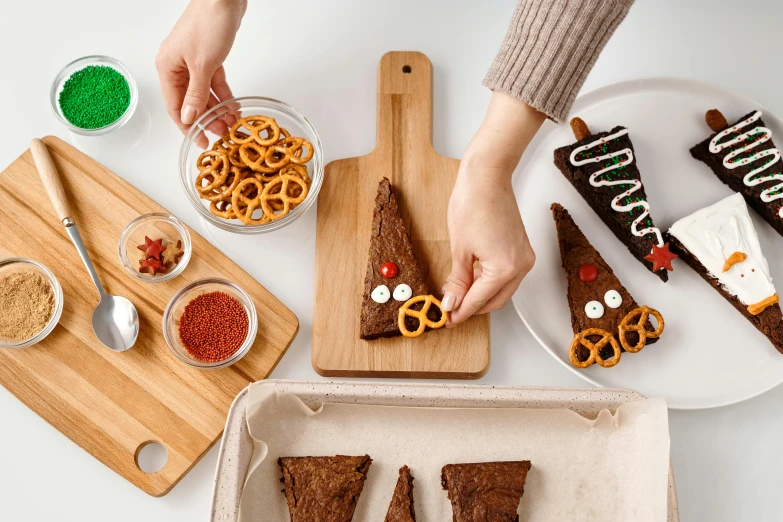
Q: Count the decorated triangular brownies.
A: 5